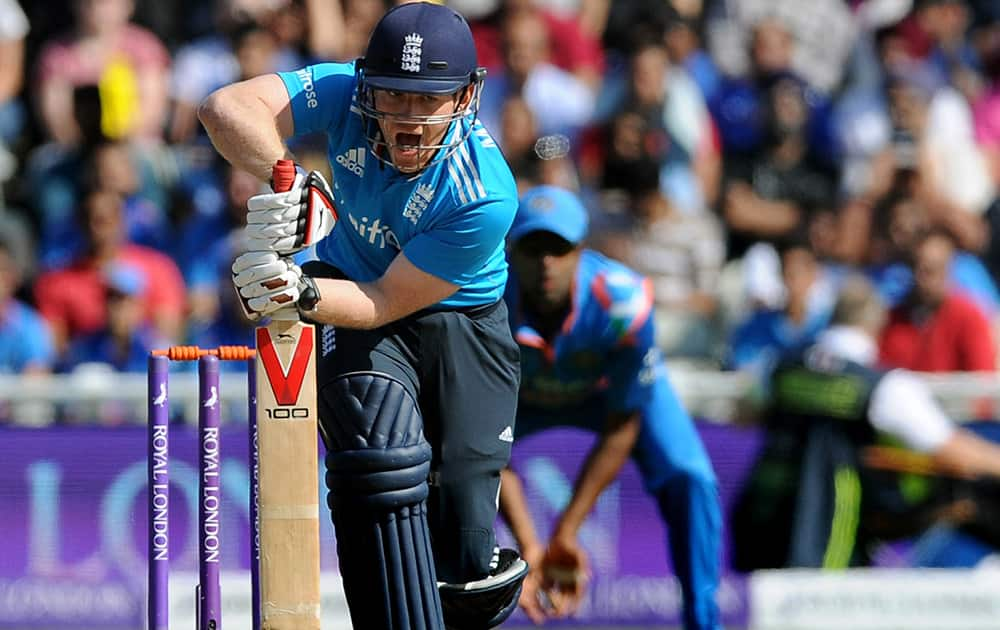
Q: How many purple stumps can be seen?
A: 3